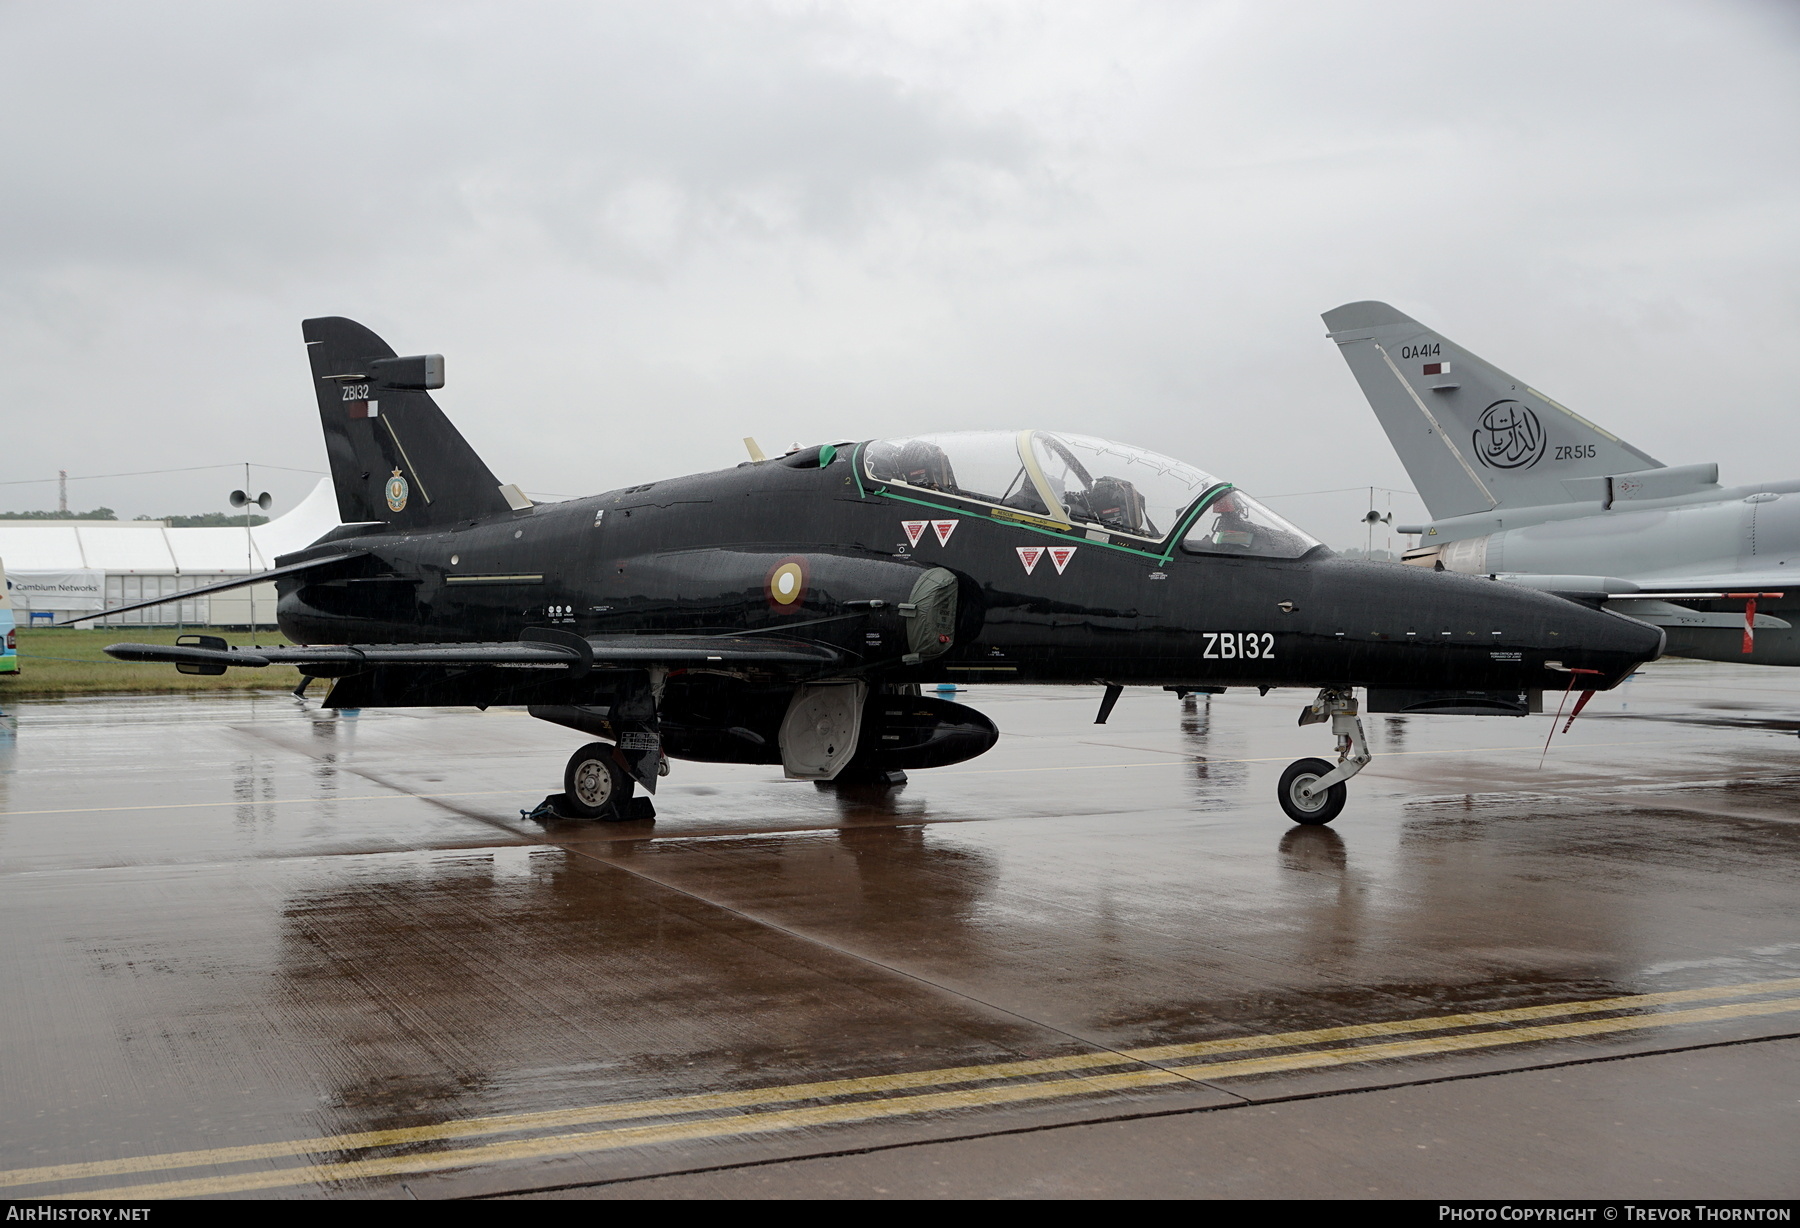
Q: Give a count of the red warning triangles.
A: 4